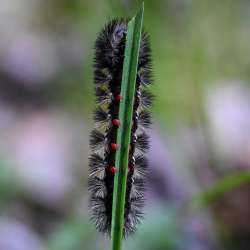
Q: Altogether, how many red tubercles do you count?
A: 4